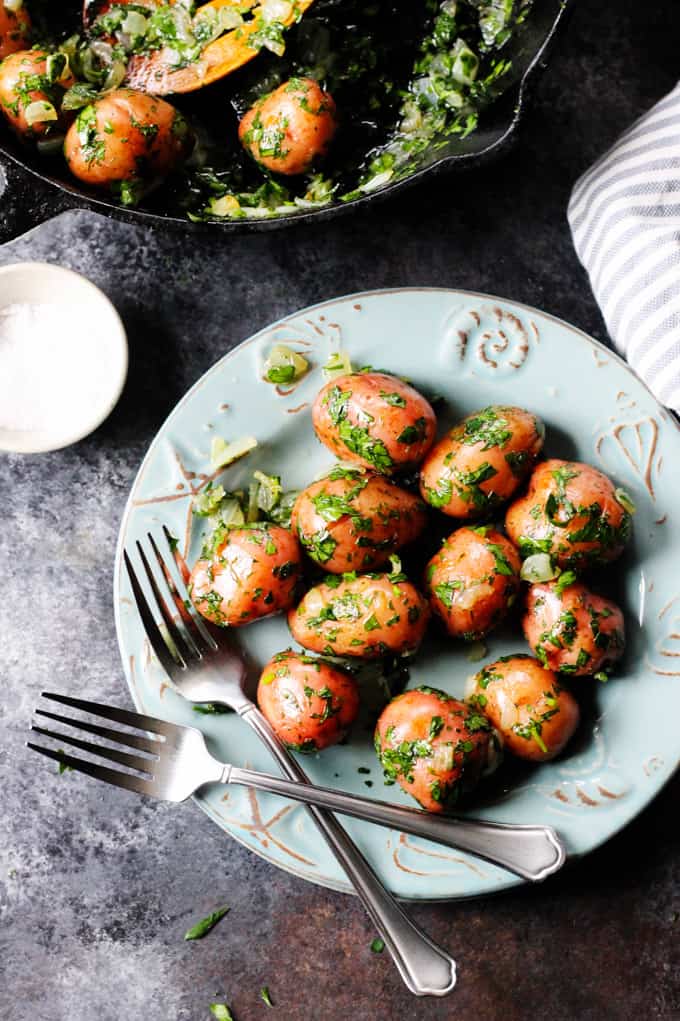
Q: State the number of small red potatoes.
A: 15